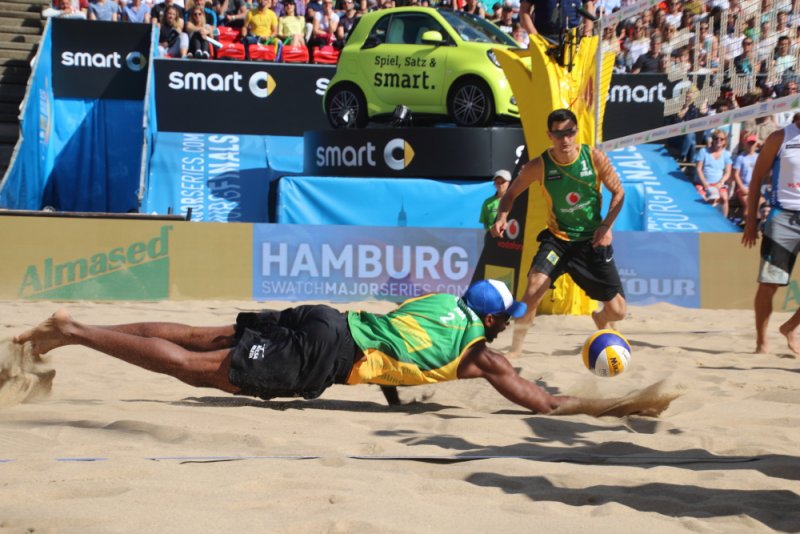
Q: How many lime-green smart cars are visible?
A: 1